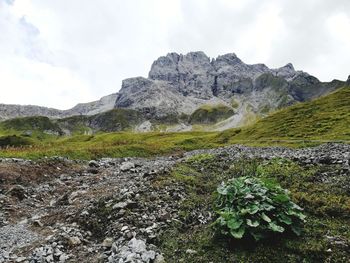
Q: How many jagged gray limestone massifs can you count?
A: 1